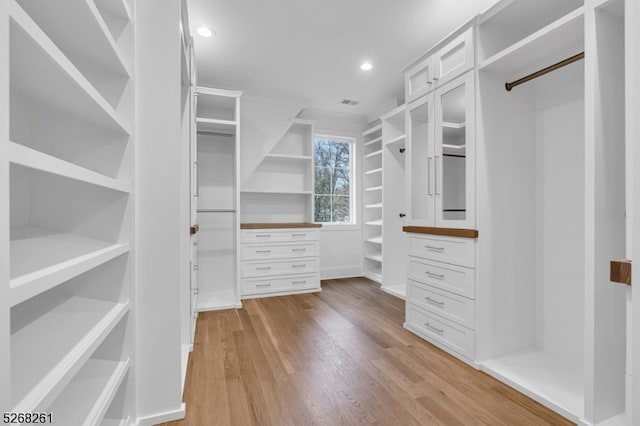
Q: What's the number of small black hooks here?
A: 2